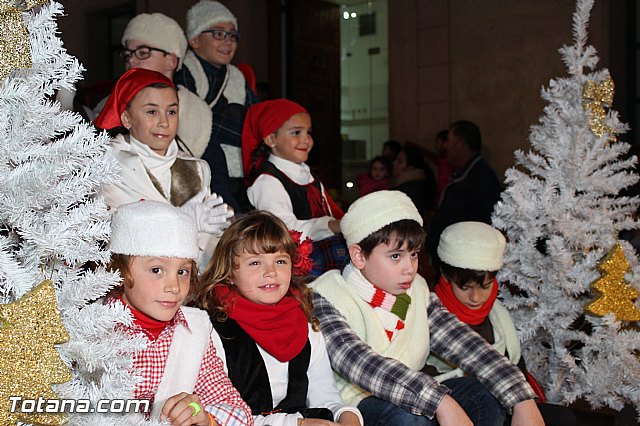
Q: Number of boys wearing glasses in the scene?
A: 2